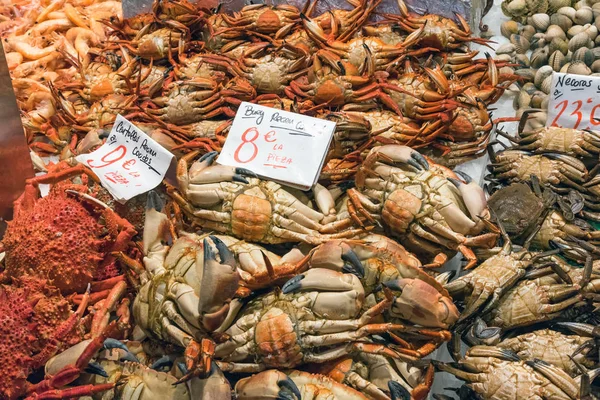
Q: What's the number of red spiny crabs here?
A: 2